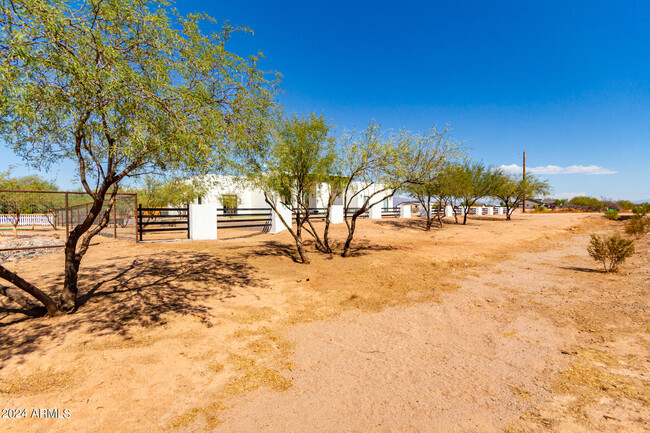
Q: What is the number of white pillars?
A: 12